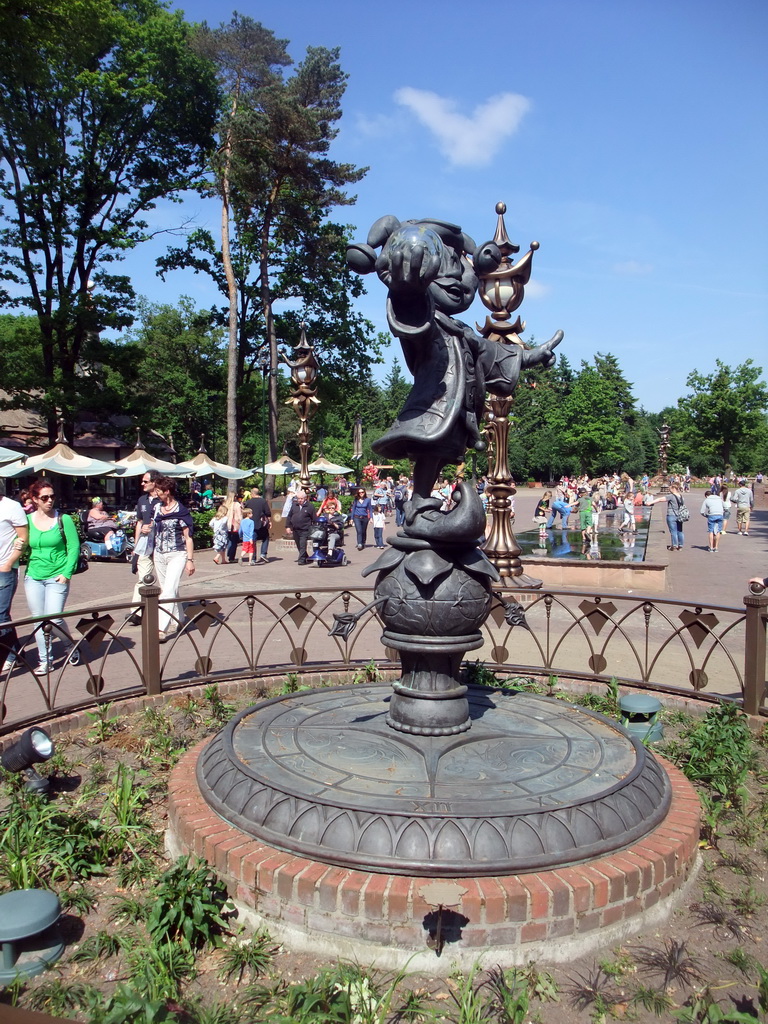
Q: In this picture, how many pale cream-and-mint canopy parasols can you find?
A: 6